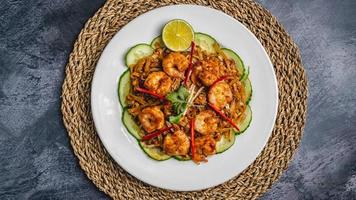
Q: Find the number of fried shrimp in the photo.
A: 7